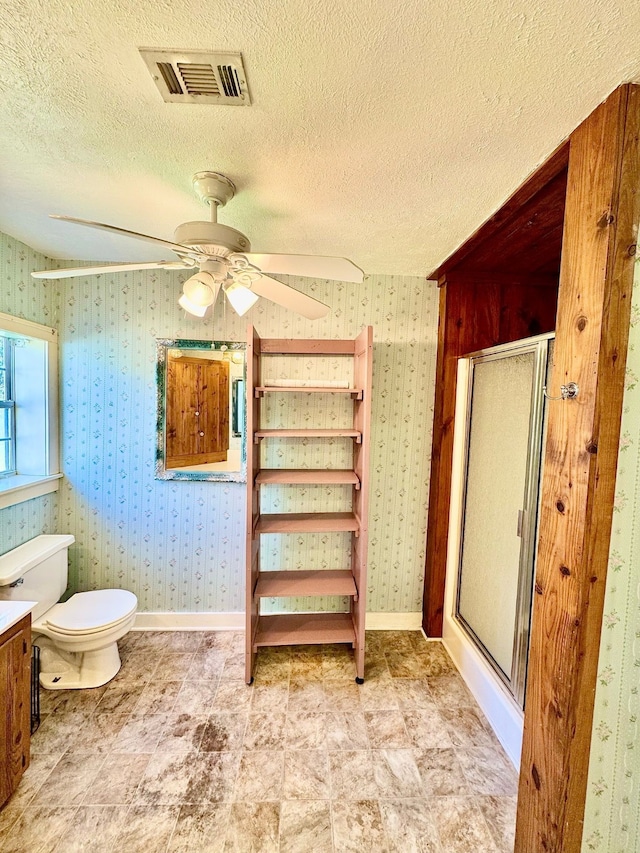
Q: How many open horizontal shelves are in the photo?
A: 6